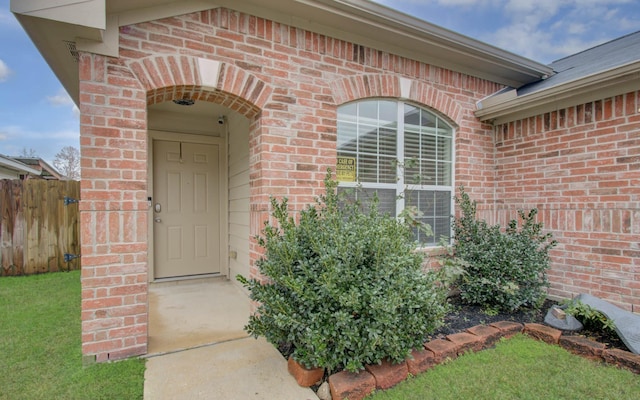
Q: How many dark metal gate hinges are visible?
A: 2